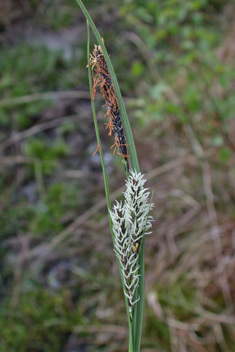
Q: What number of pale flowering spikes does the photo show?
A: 2